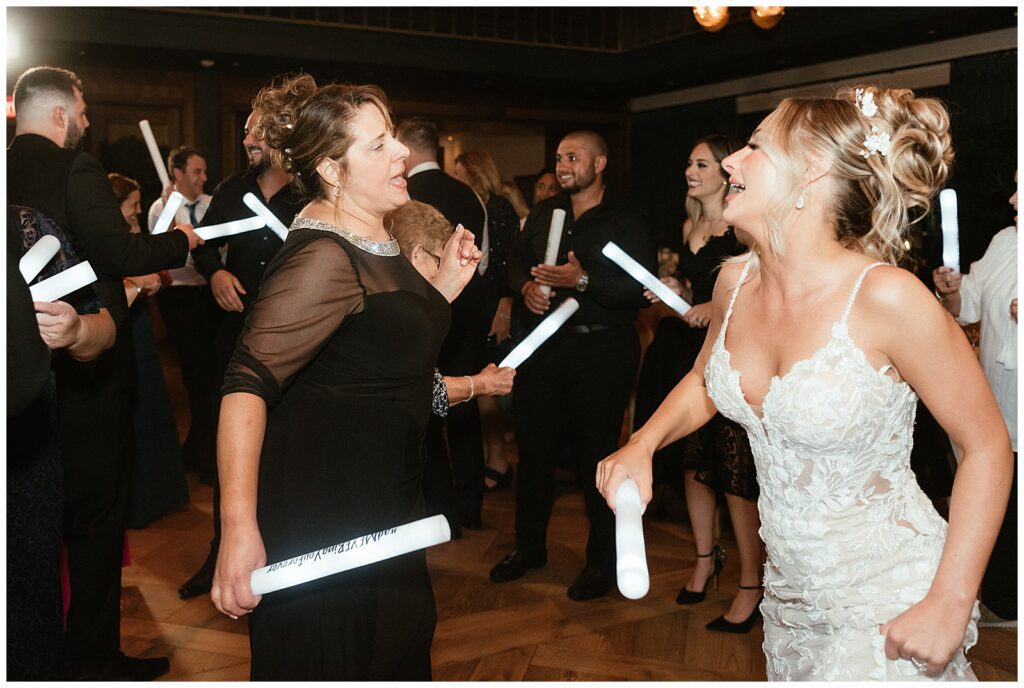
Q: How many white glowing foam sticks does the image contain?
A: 12